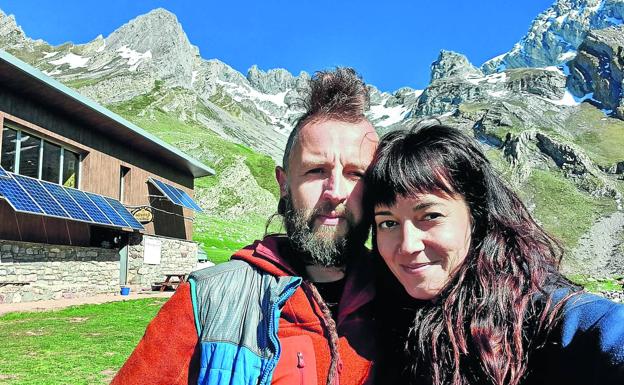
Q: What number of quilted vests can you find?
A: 1